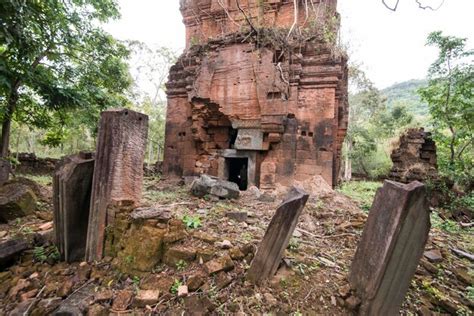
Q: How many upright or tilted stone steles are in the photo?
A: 4